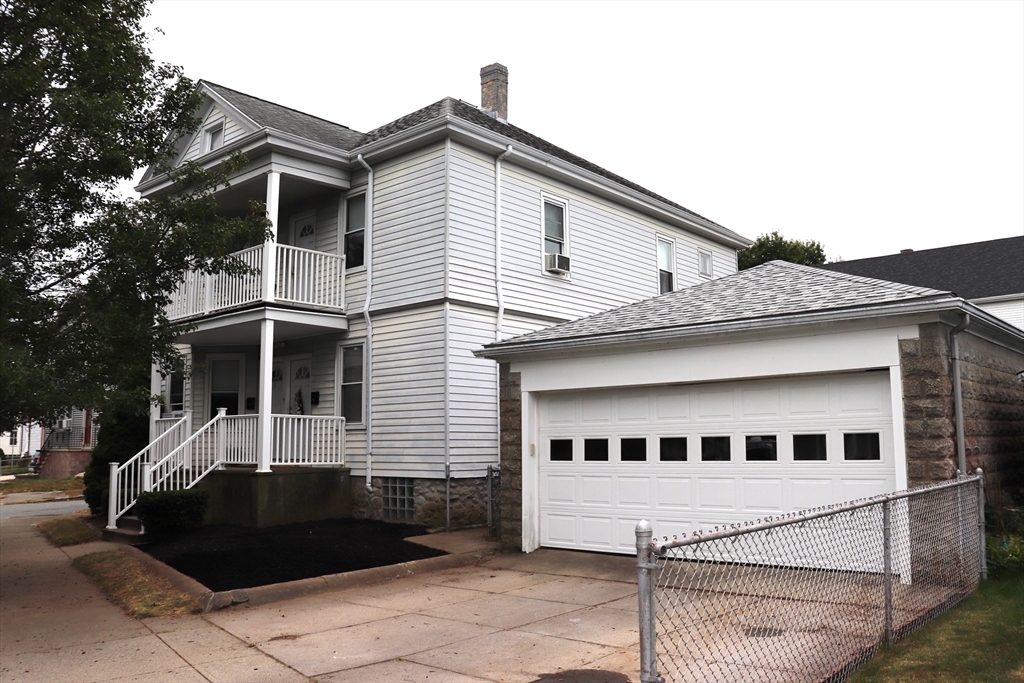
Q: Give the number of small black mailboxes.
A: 2